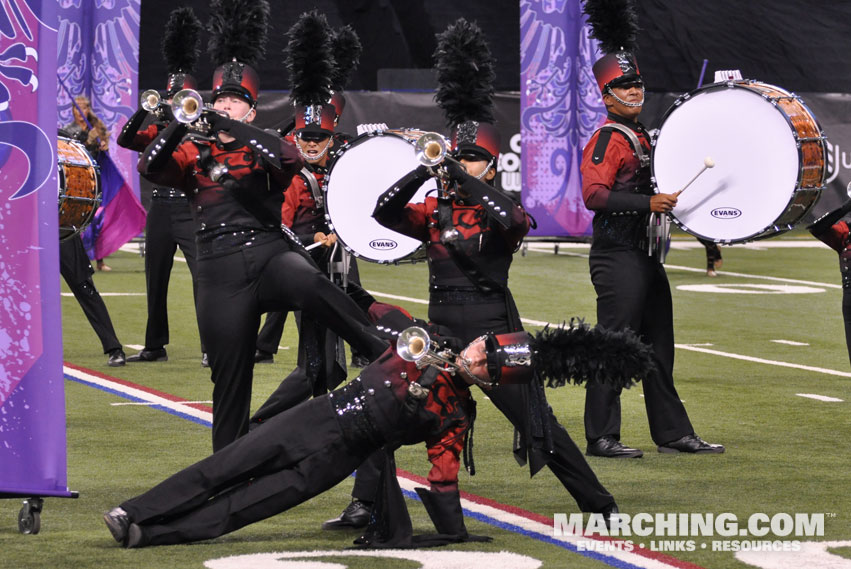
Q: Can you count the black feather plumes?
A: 7